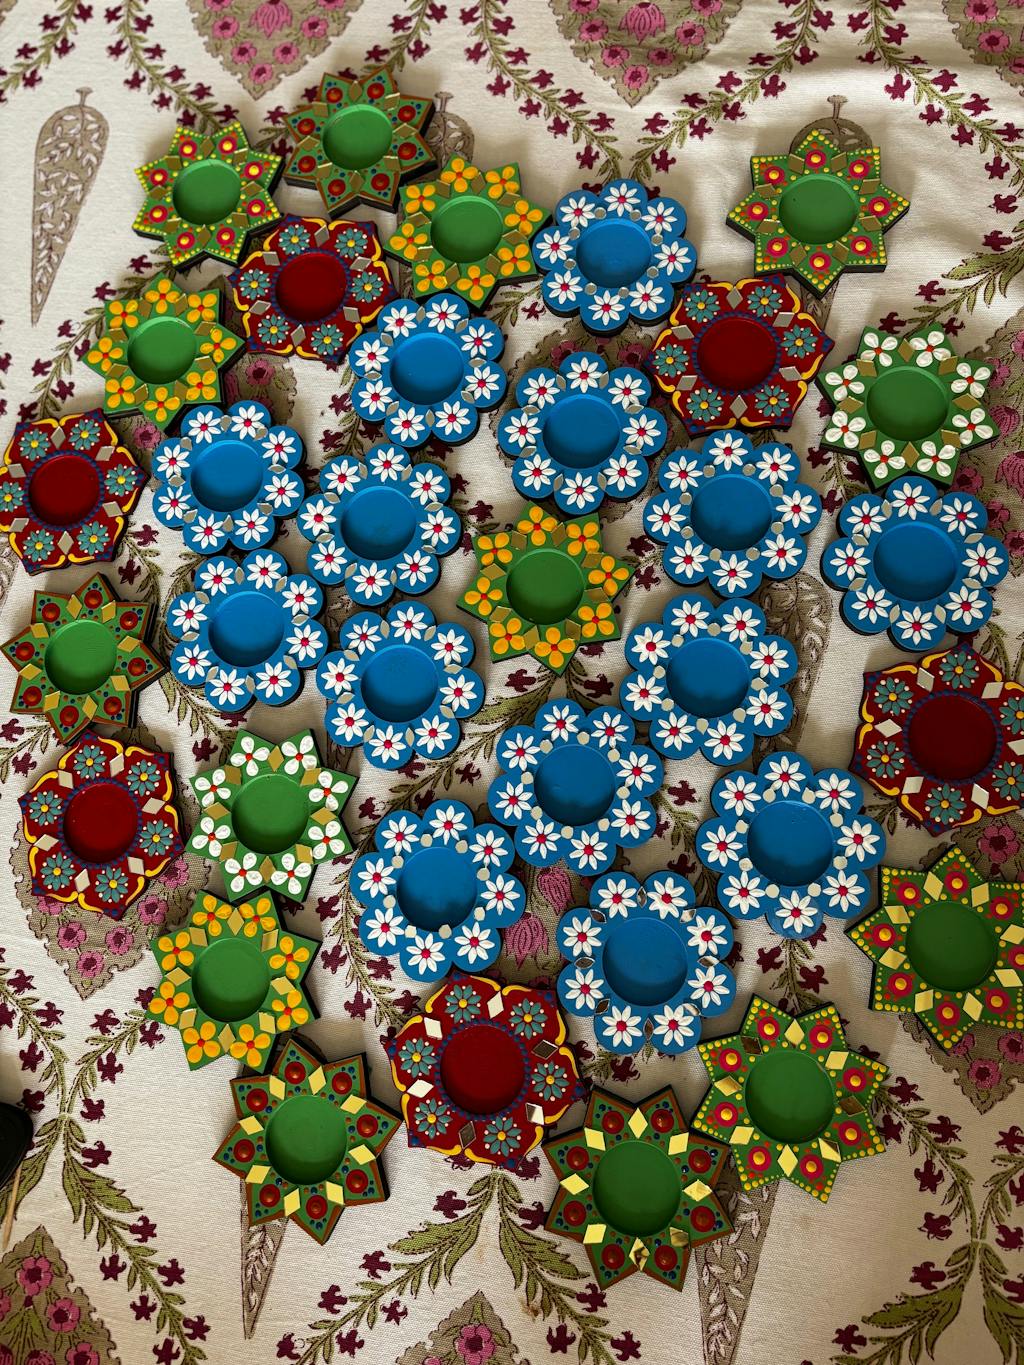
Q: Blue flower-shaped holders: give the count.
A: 14